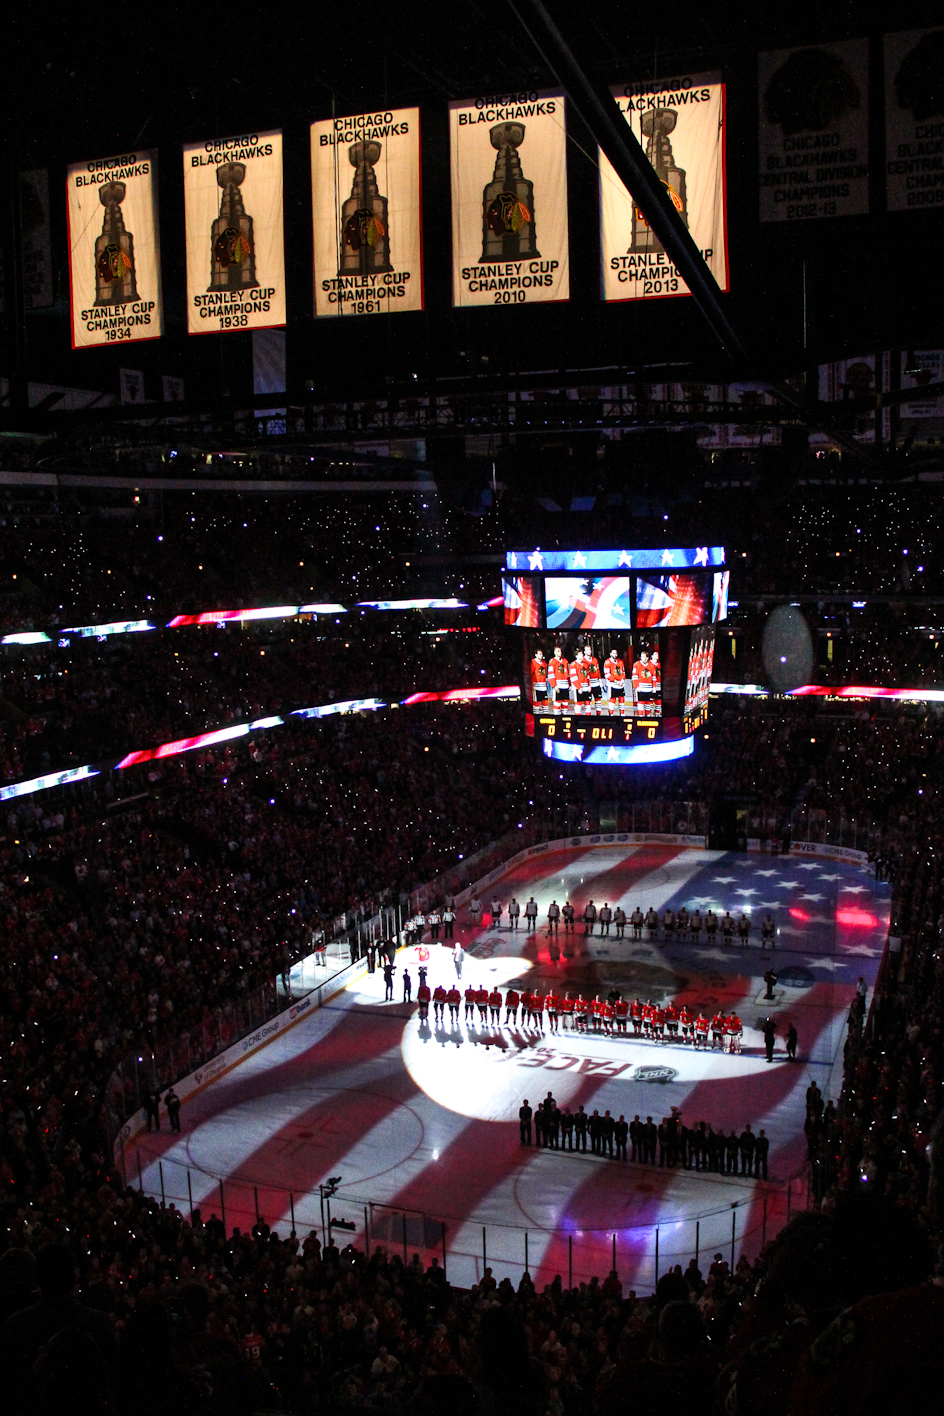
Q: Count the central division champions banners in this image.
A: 2